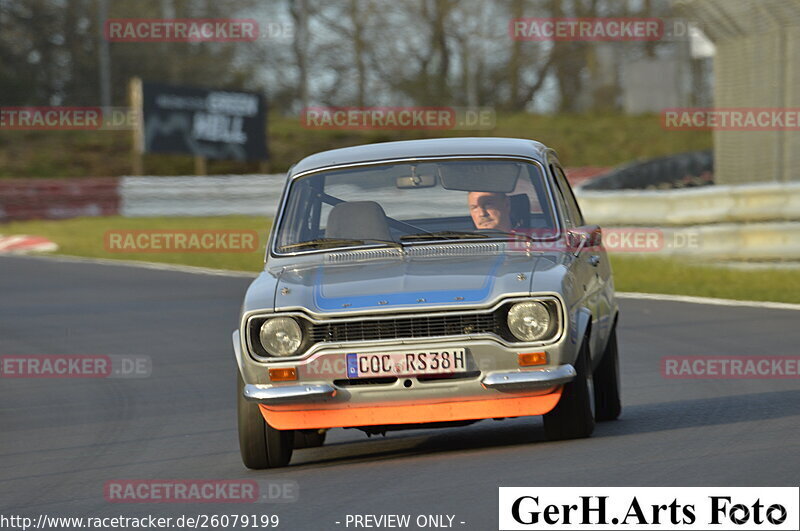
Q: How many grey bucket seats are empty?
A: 1